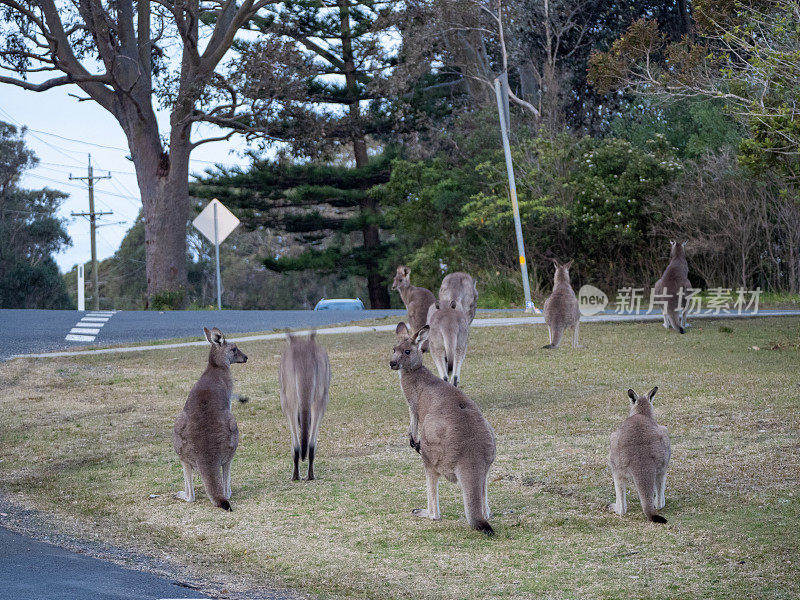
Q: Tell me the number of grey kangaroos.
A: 9